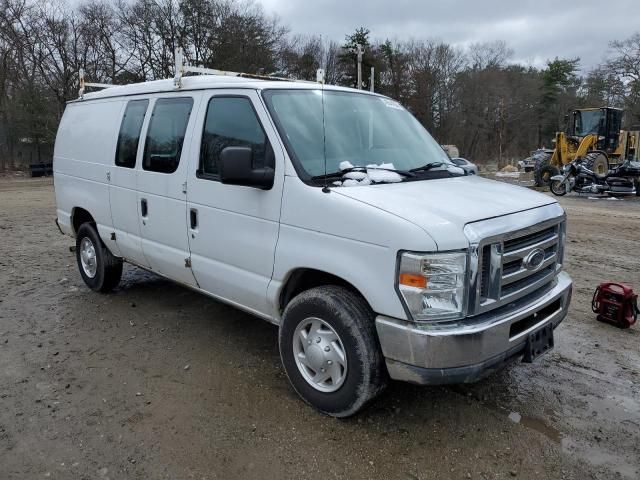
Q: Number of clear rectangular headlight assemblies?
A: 1